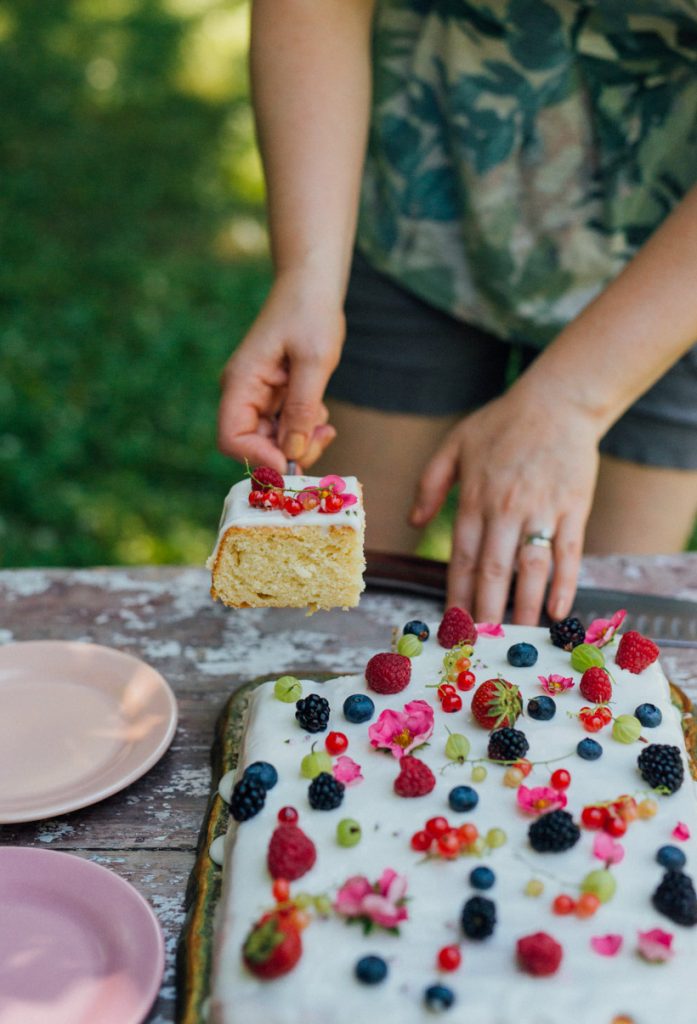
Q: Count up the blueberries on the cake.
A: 12